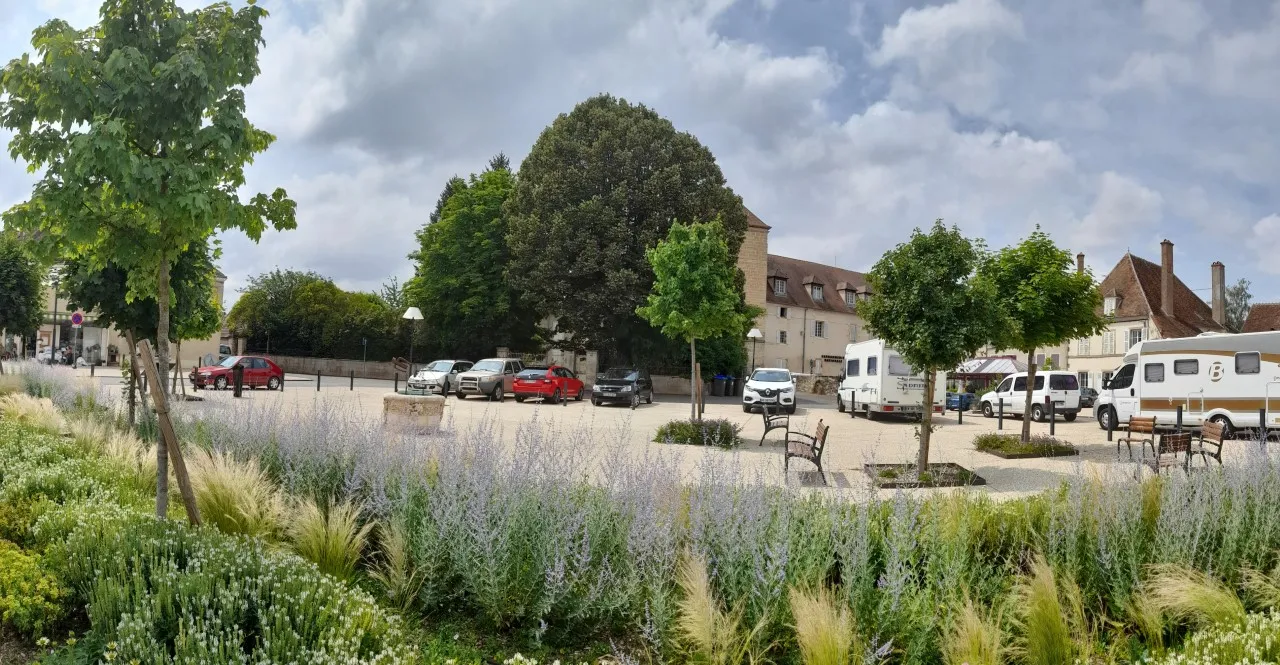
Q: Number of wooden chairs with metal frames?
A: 5